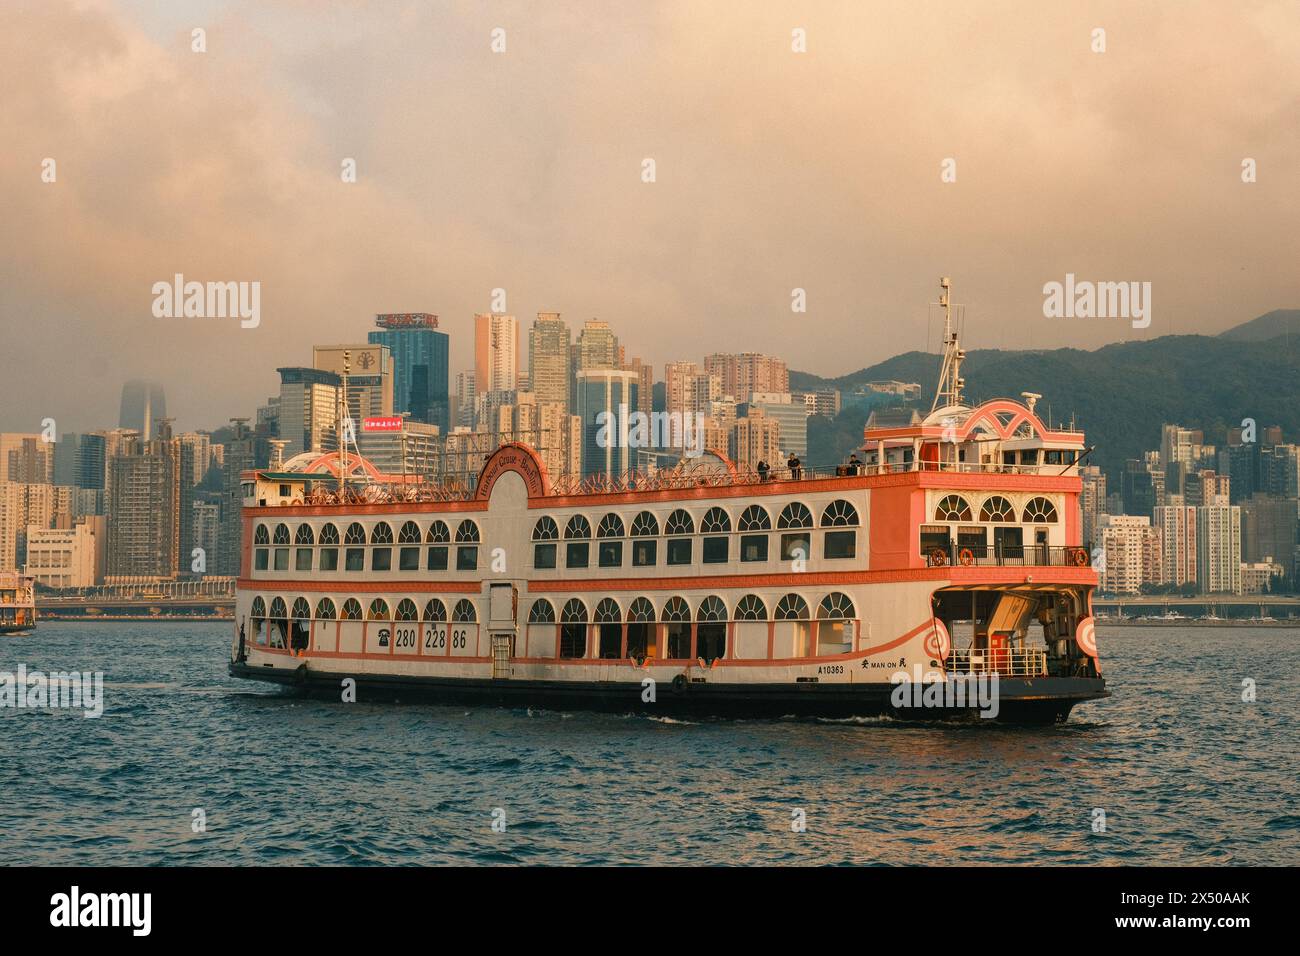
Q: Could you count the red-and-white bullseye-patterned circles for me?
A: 2